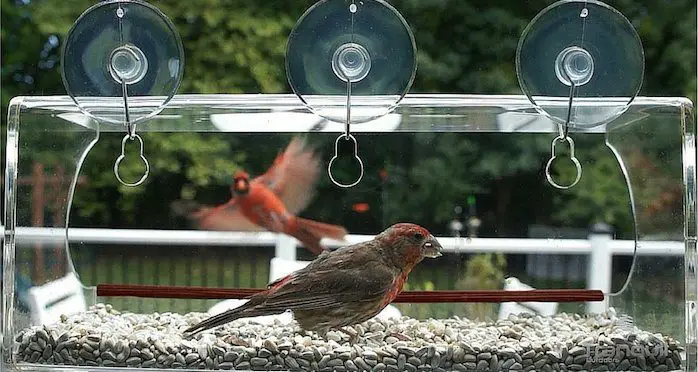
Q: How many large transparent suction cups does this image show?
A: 3